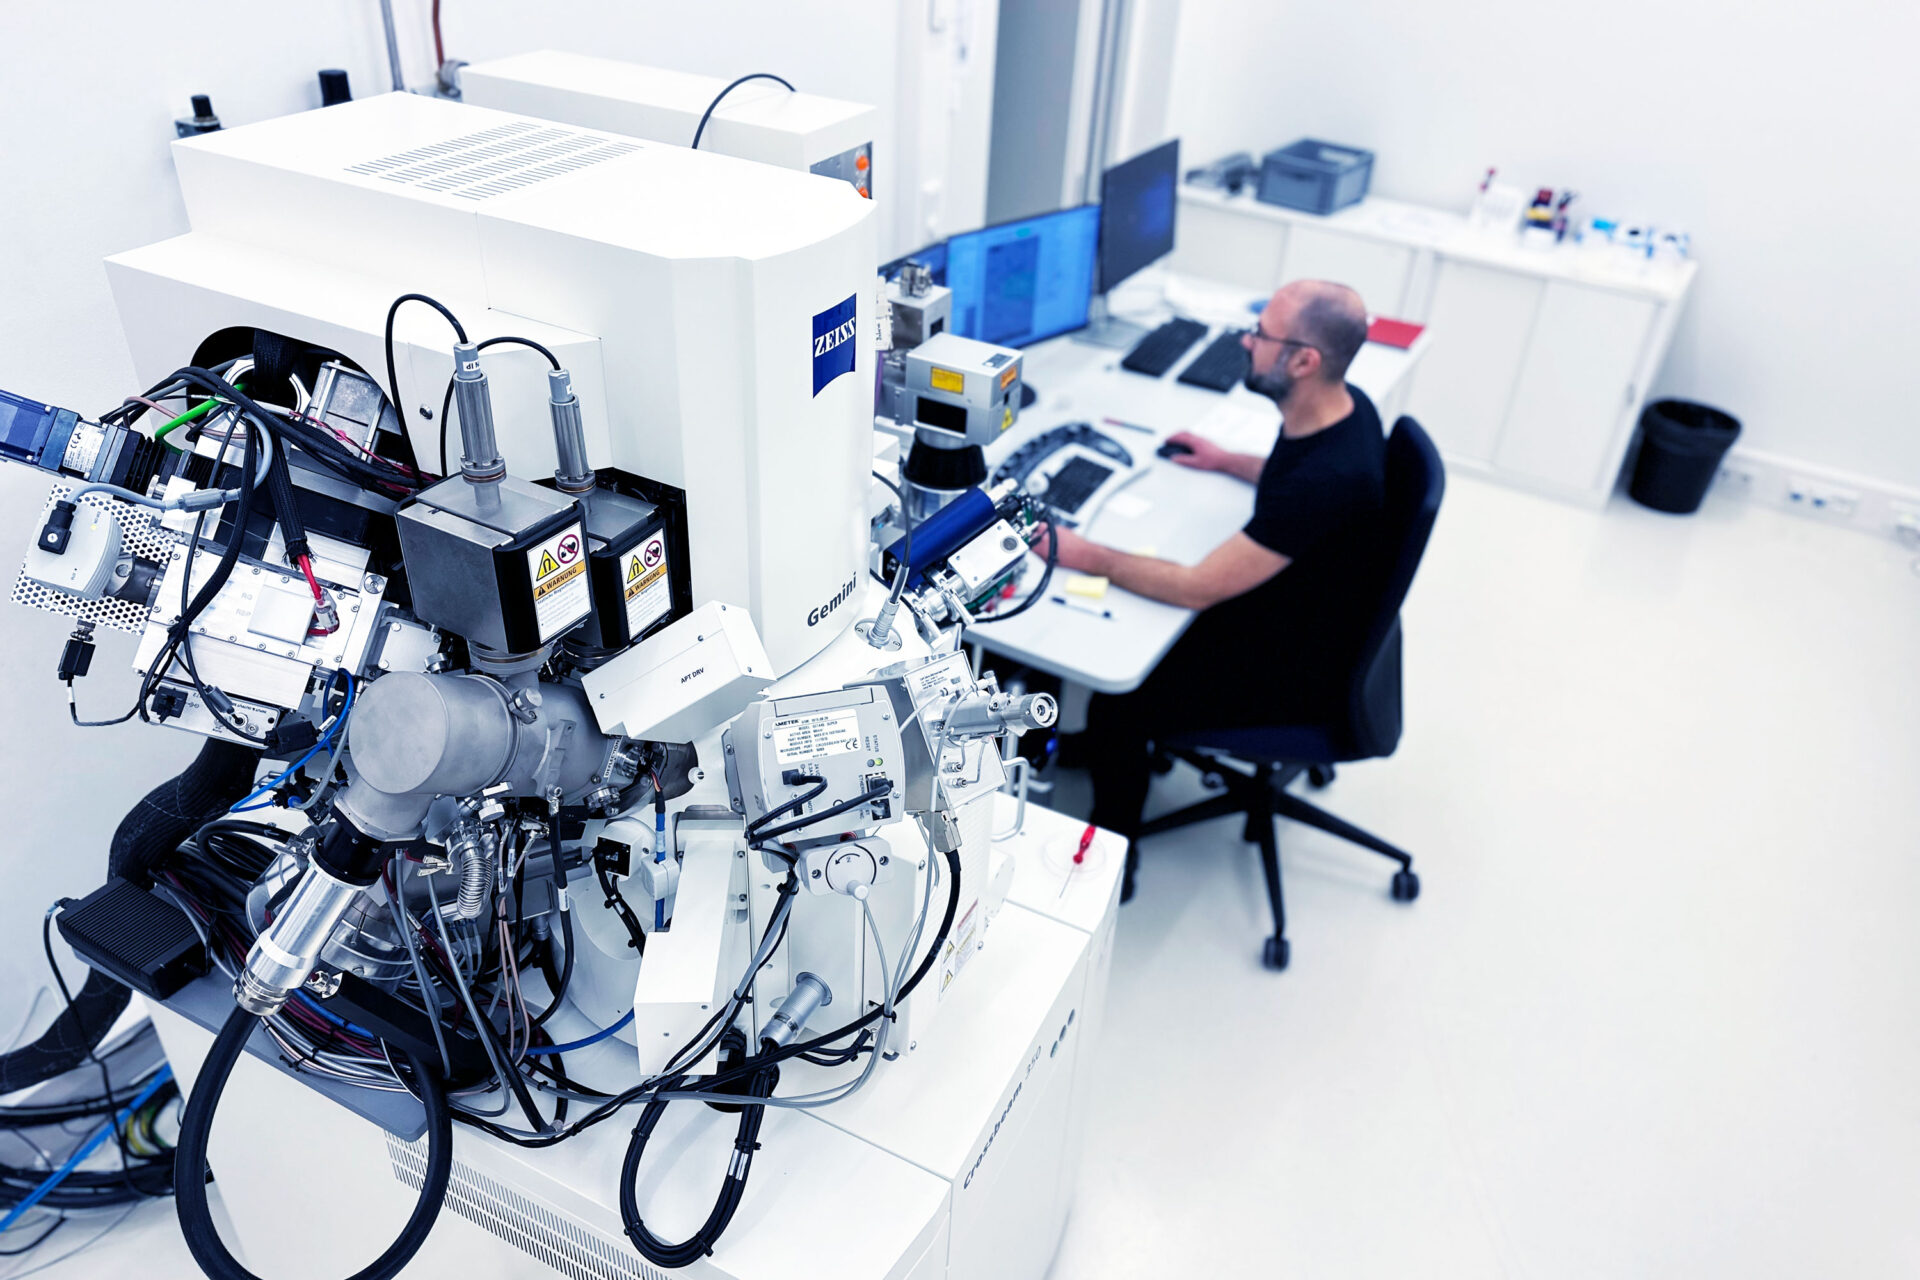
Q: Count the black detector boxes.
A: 2